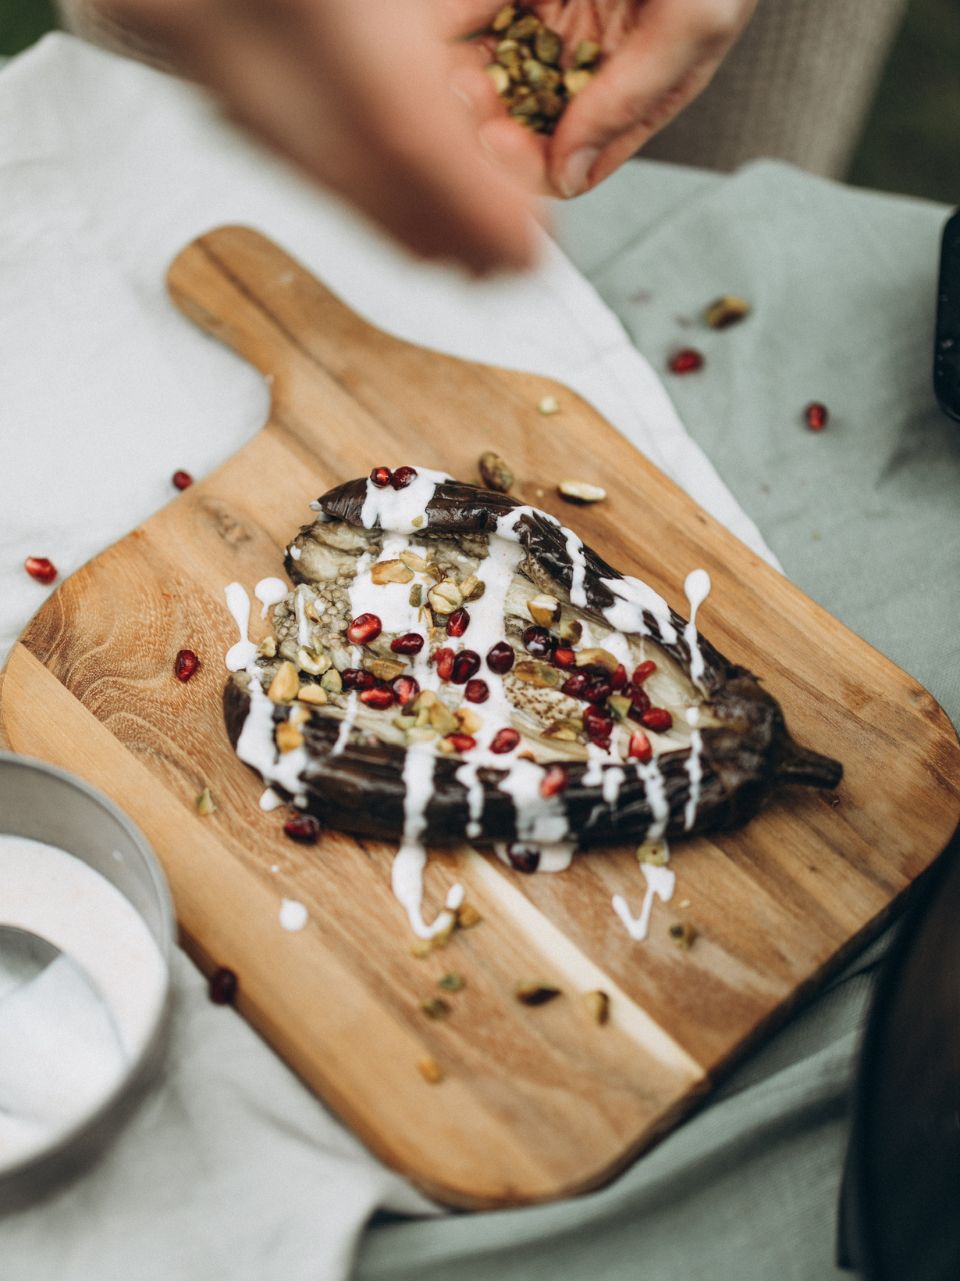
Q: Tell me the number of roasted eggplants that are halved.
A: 1